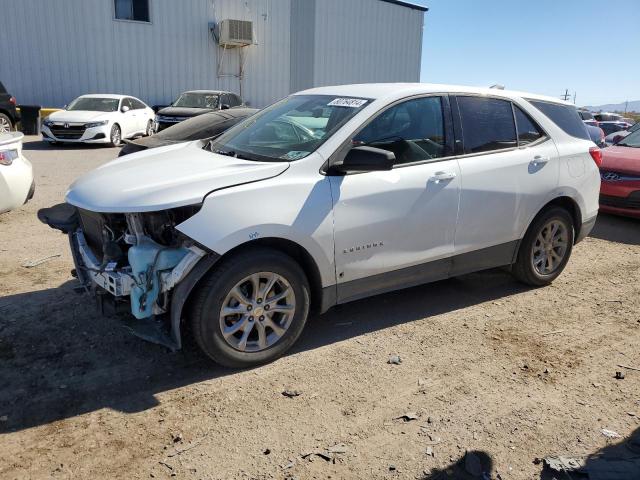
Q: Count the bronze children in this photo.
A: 0